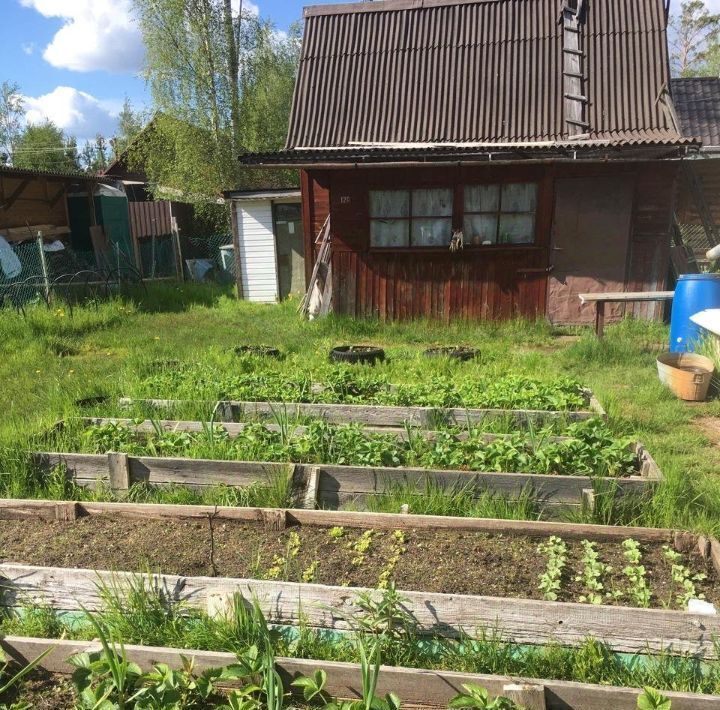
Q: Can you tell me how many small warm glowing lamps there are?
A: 0